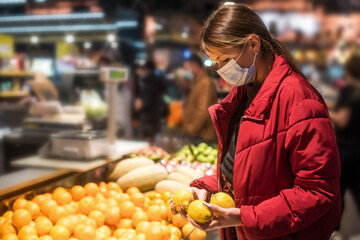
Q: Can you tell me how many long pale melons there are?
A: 5